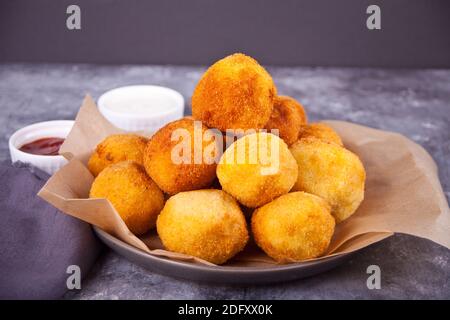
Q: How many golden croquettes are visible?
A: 10